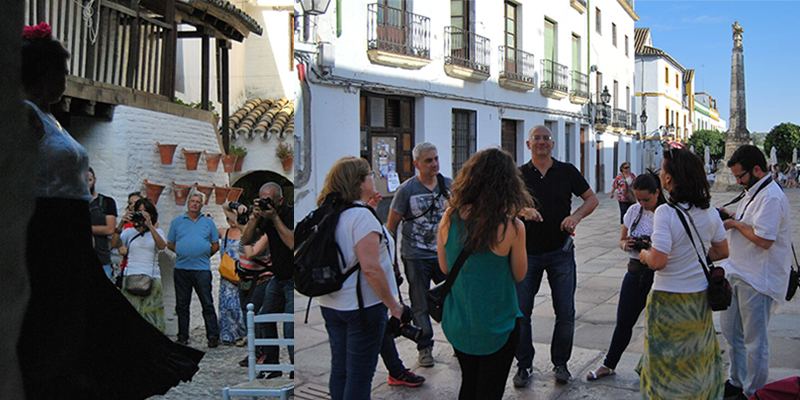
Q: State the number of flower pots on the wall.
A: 11